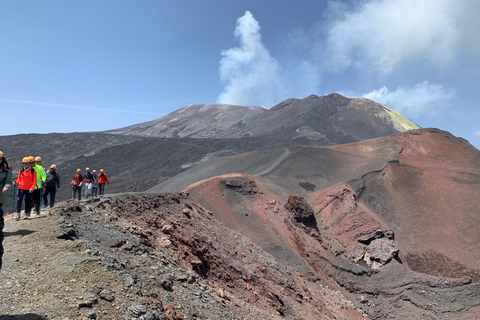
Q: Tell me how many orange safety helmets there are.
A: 9